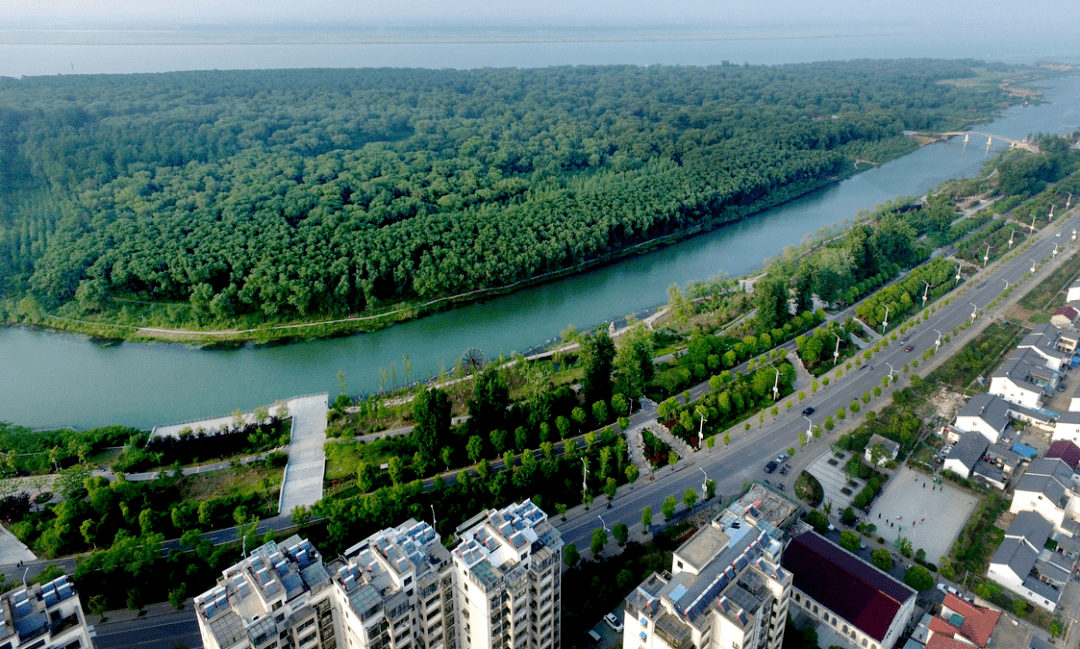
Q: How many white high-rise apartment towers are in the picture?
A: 5